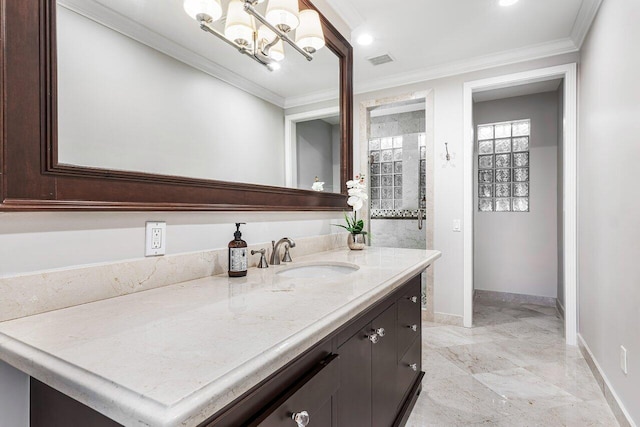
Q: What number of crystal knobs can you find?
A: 6